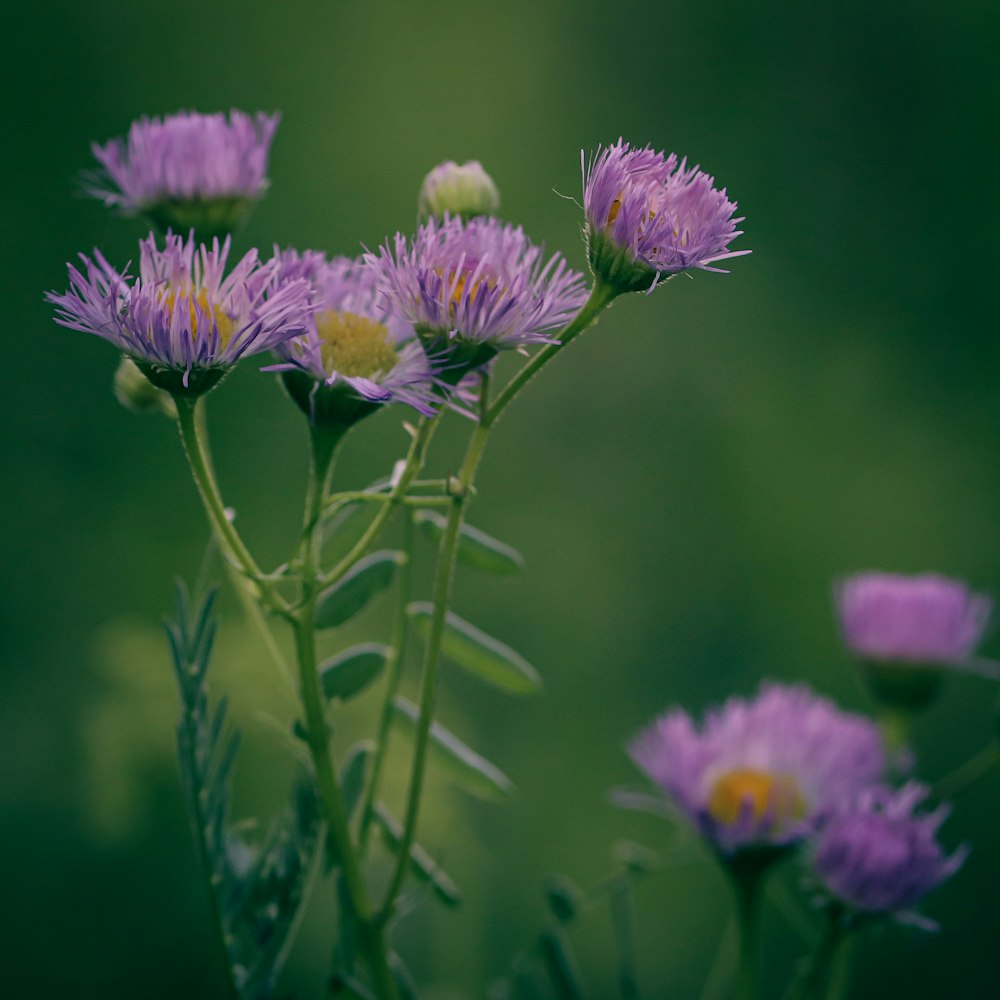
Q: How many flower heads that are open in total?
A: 8